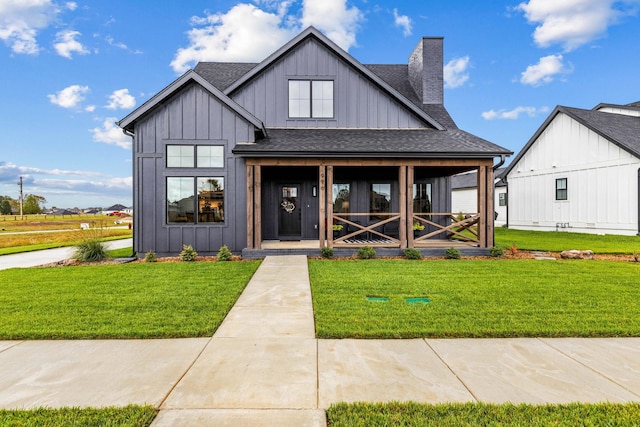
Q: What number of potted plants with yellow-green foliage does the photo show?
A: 2